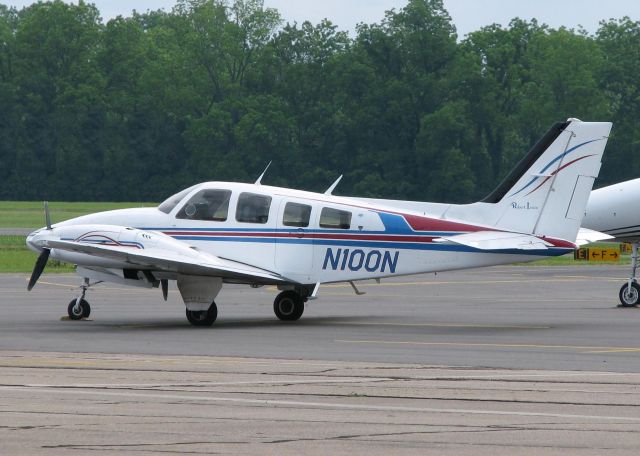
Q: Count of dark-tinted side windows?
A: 4